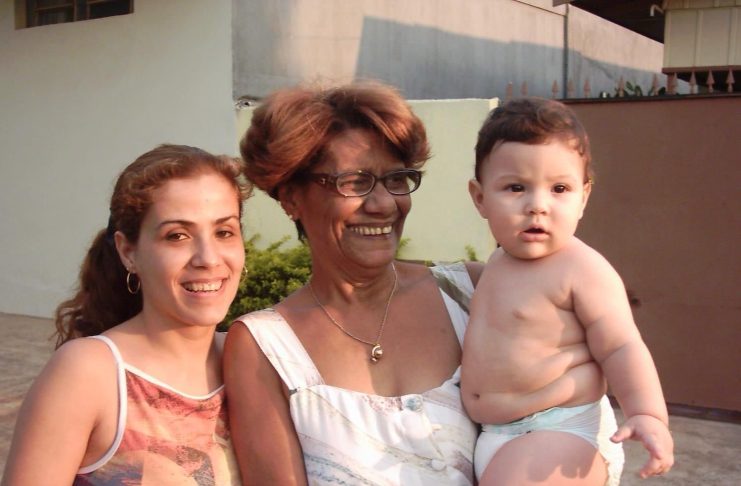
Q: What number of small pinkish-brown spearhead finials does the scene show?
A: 11